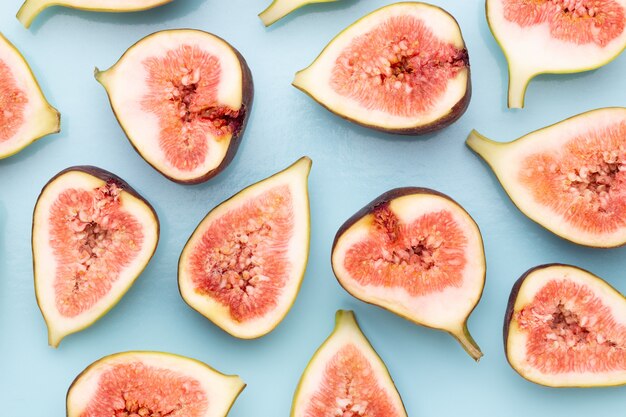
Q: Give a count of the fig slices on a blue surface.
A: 13